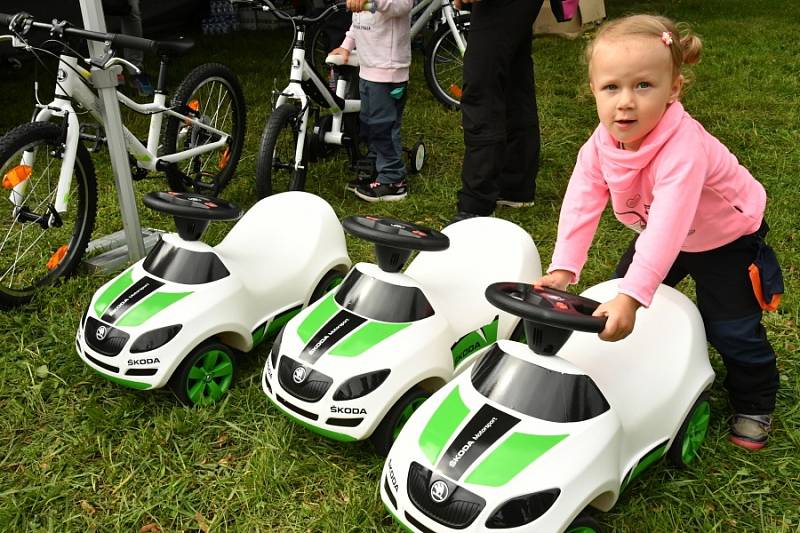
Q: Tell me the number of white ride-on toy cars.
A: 3